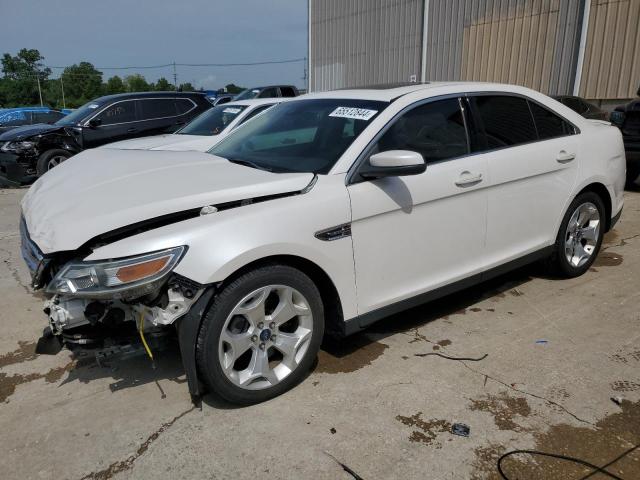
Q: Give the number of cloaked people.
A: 0